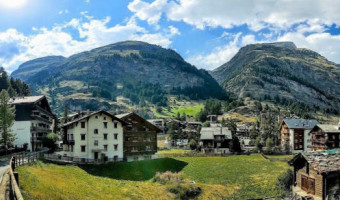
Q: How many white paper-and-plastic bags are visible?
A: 0